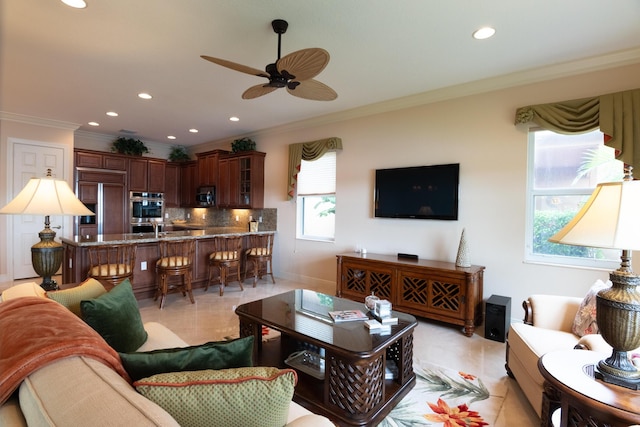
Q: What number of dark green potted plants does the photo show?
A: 3